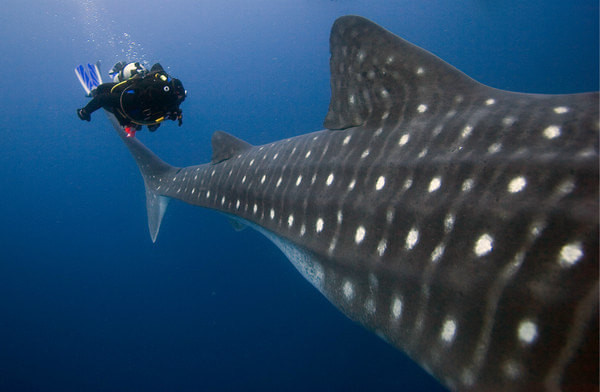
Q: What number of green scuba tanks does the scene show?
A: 0